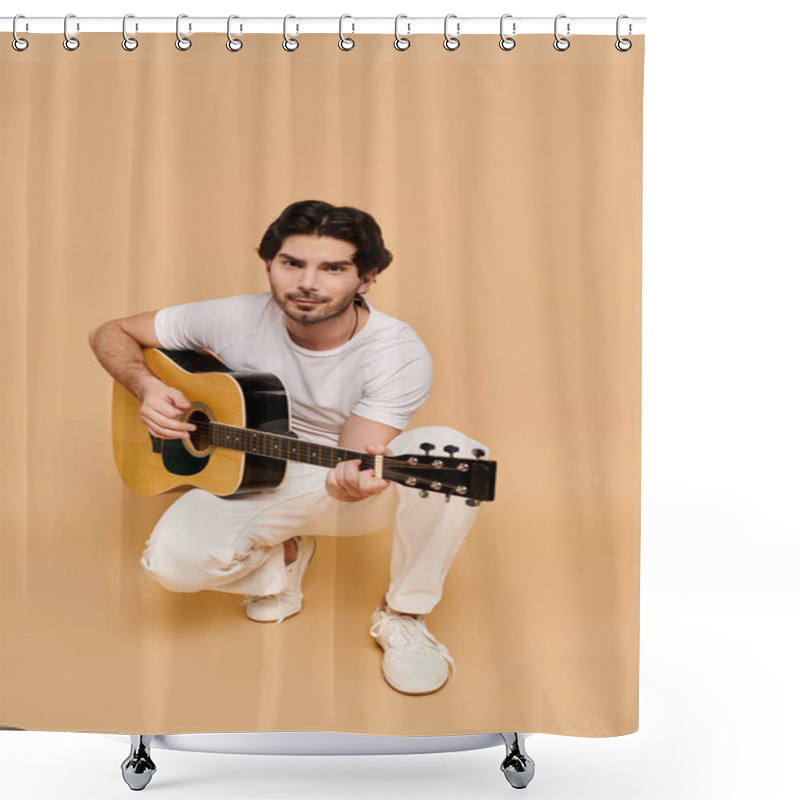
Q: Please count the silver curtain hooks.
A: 12